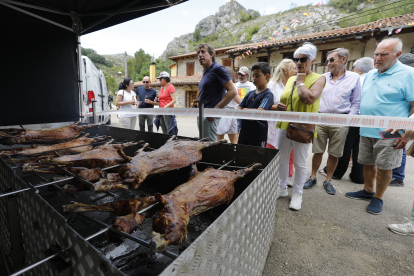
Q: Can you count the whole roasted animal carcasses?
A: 5